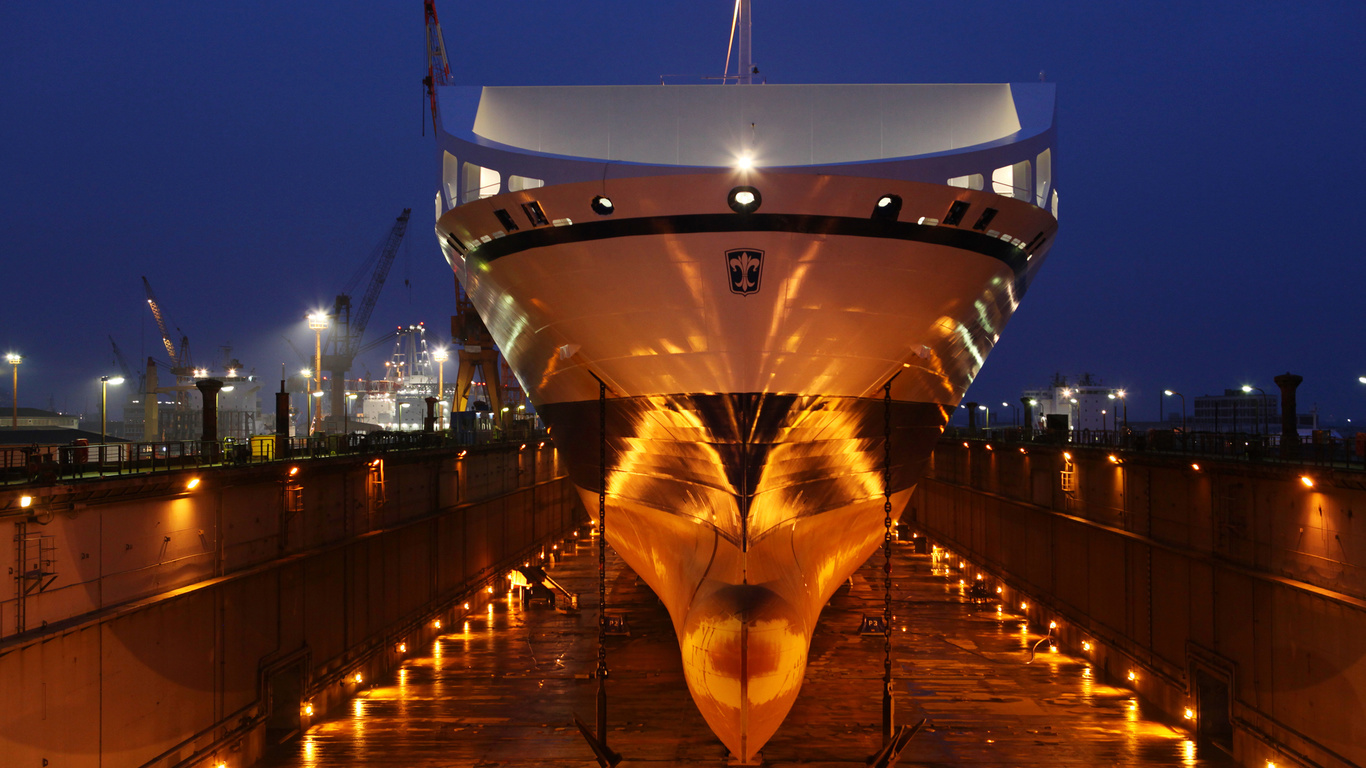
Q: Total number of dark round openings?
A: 3